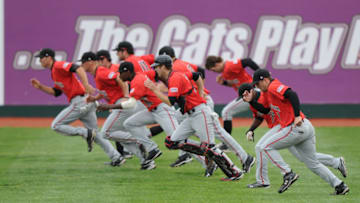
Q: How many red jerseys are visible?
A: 10